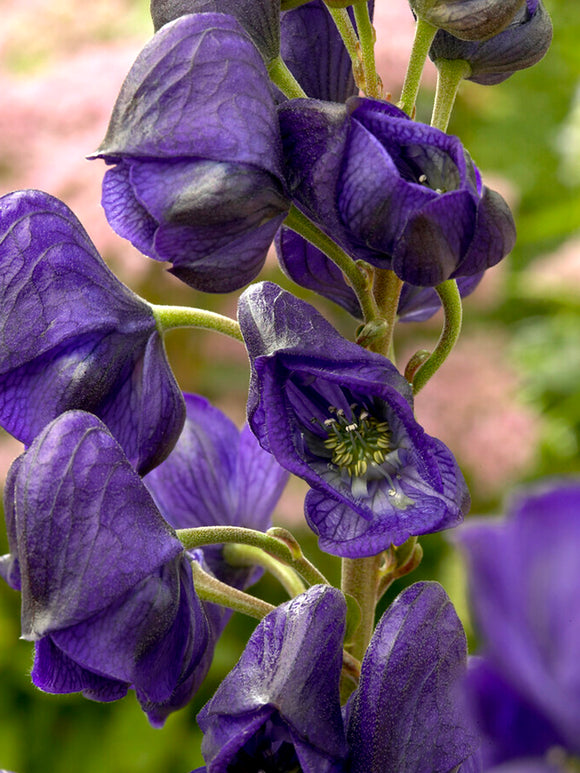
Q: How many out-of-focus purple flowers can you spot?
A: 1